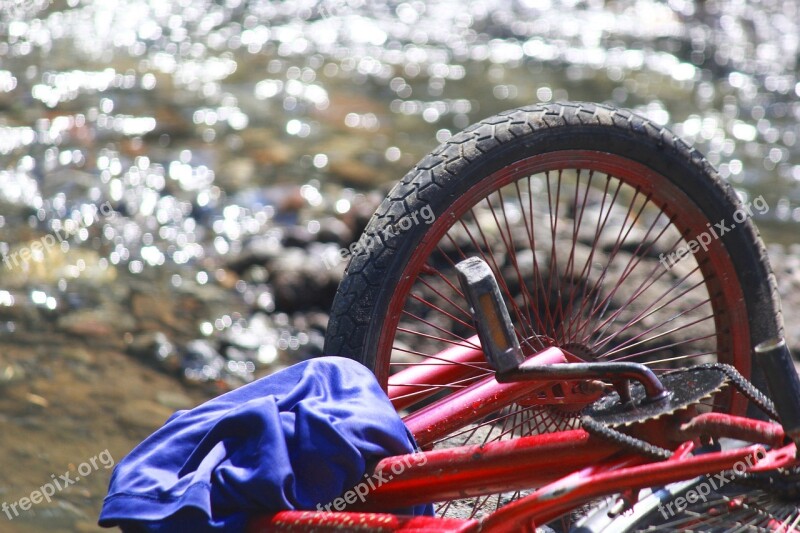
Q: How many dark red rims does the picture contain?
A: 1